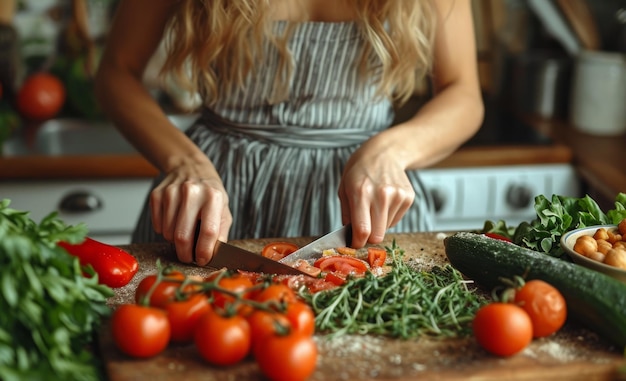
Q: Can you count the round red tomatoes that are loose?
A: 2